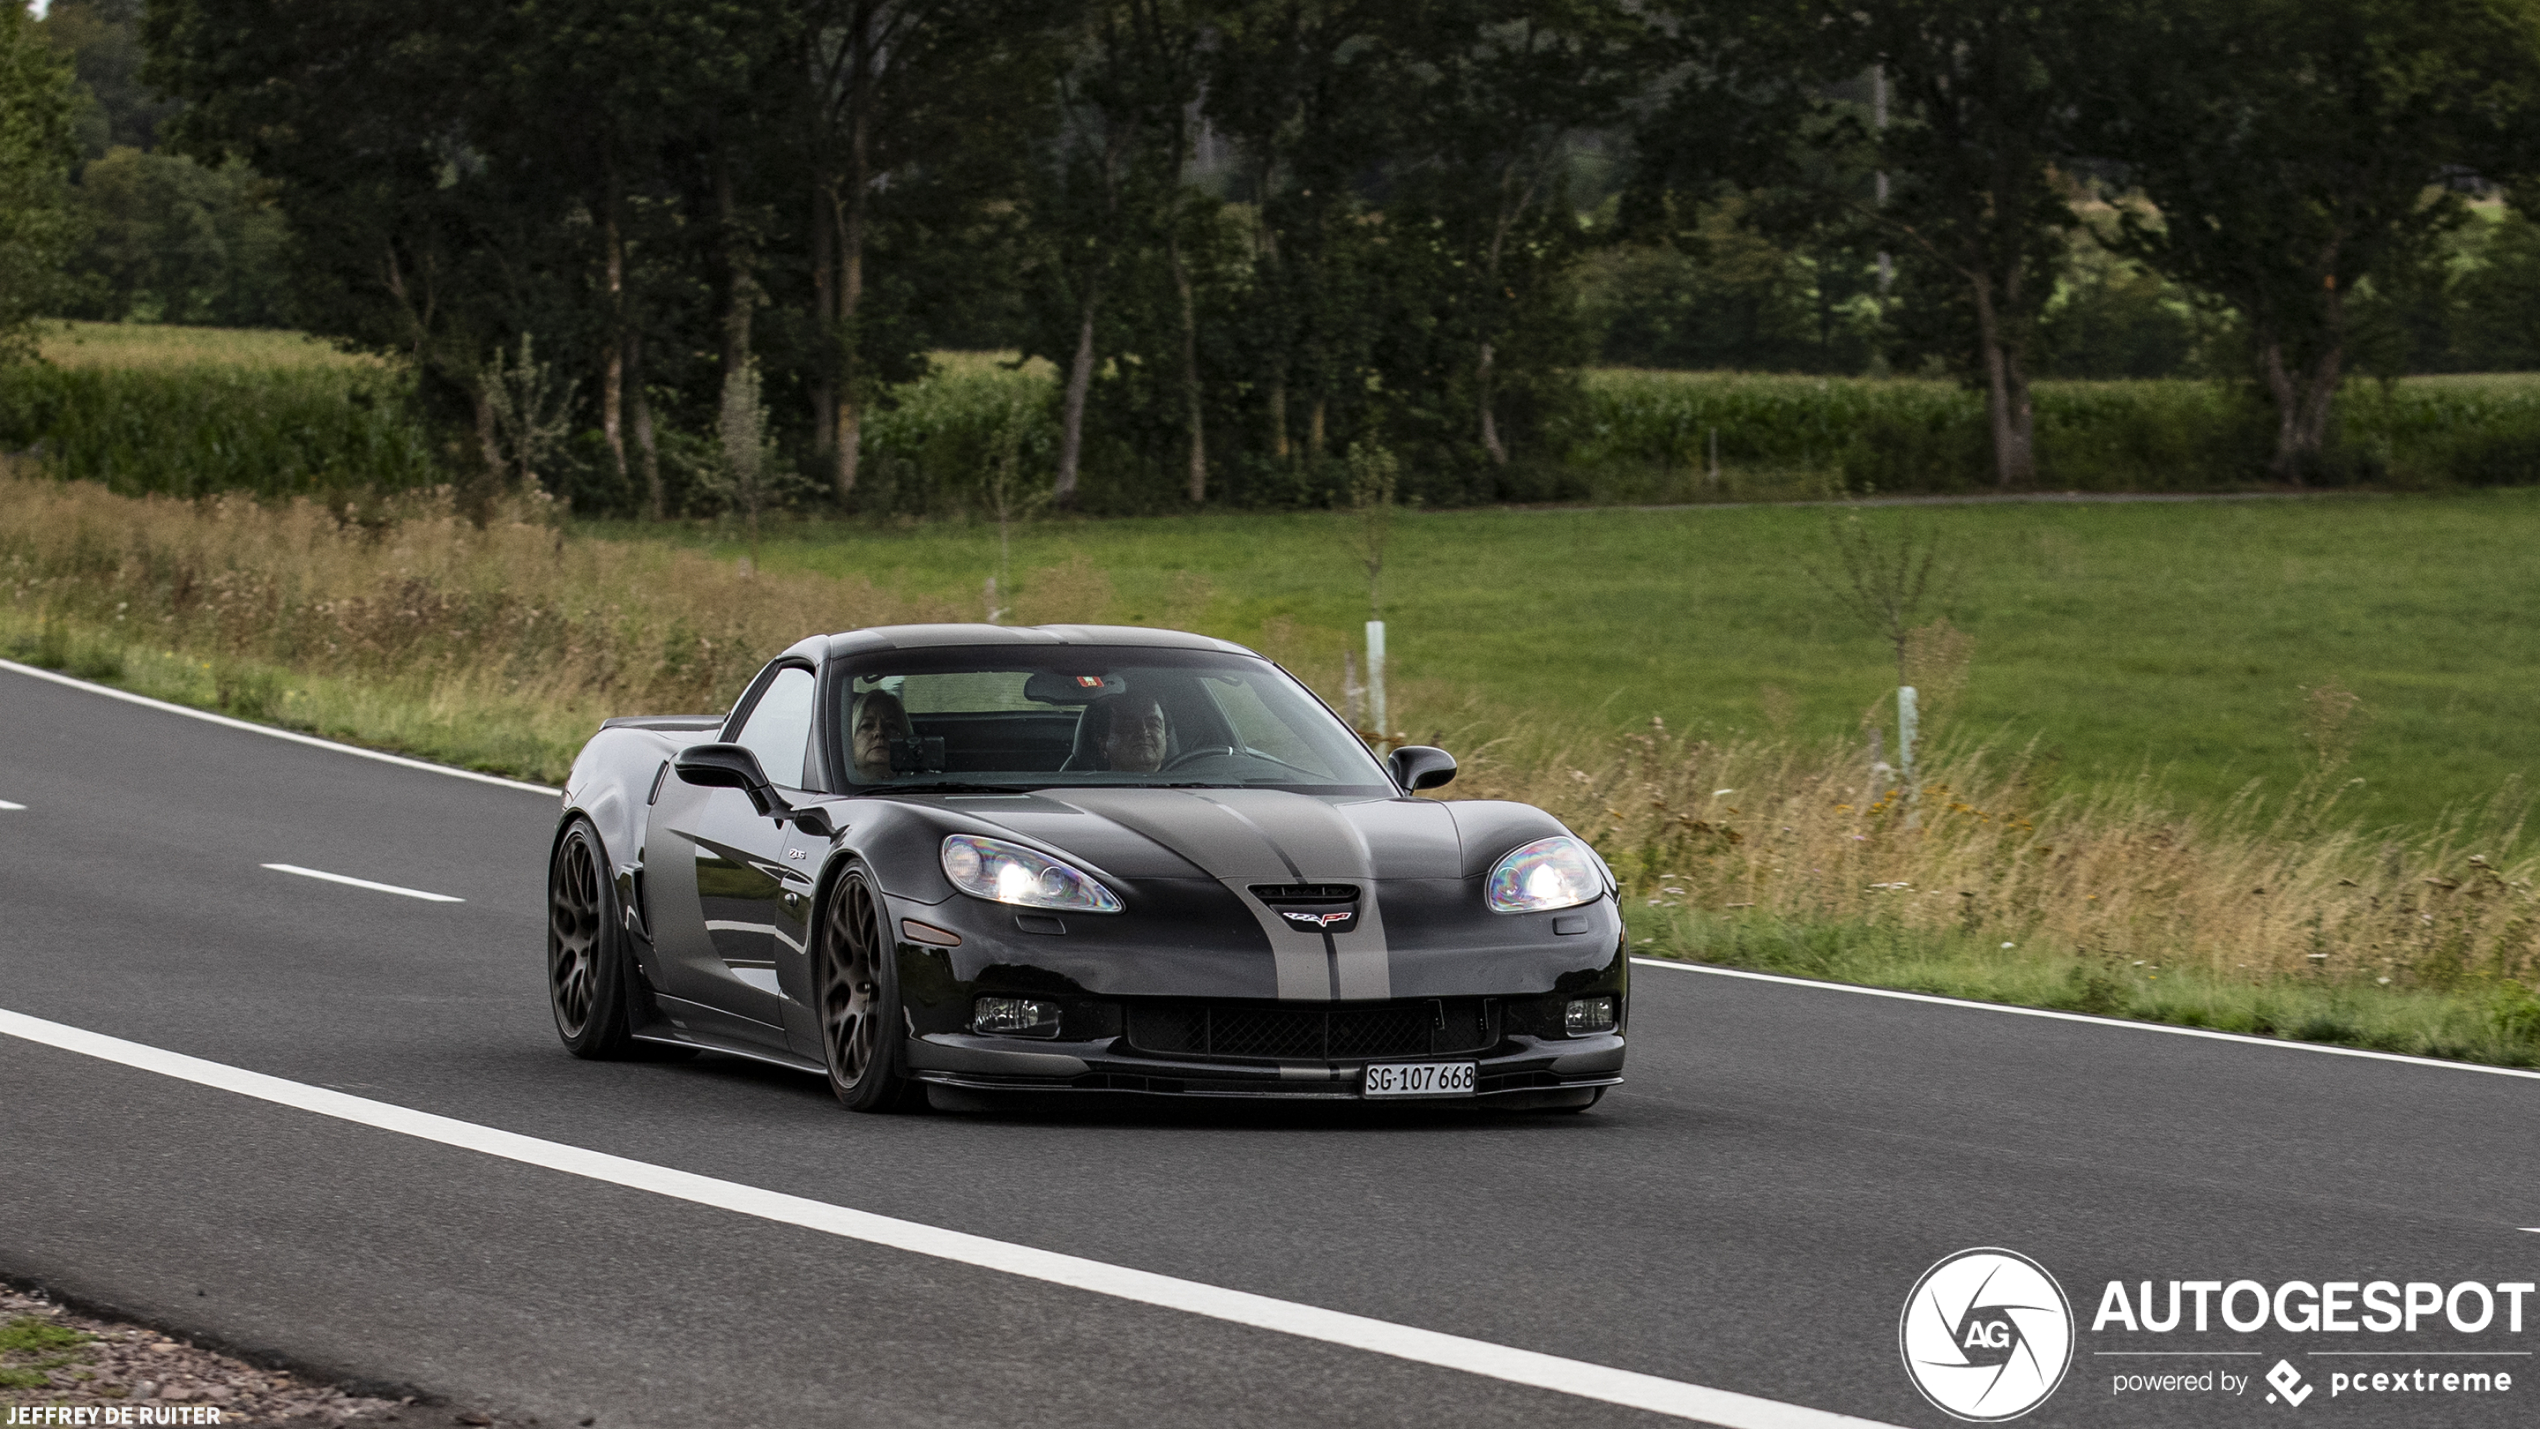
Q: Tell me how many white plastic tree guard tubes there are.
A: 2